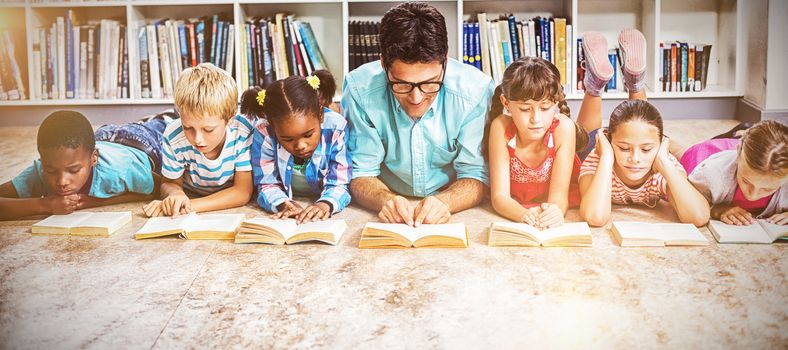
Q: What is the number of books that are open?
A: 7